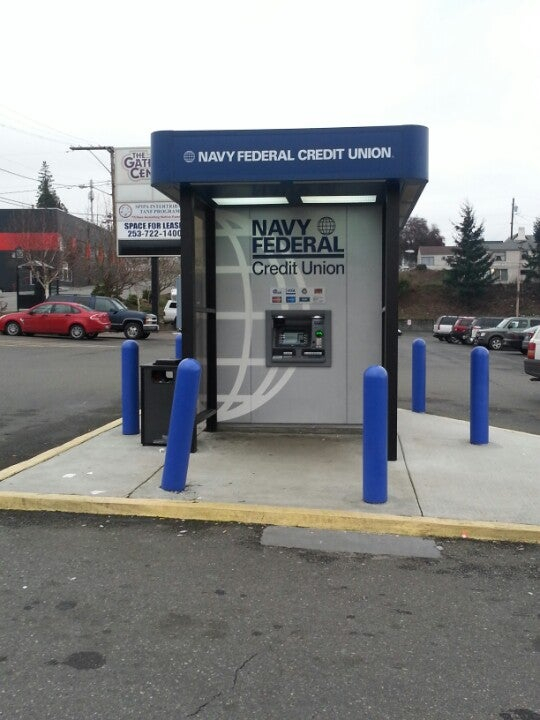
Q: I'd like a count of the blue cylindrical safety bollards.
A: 6